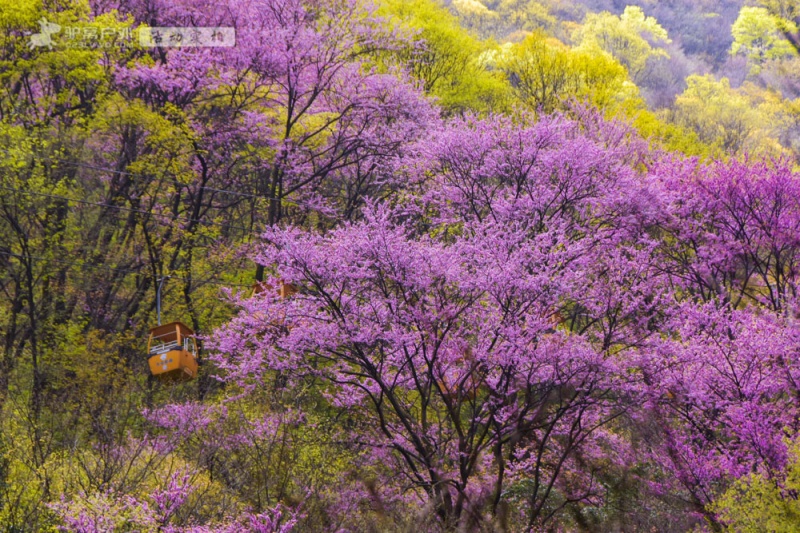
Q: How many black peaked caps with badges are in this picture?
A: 0